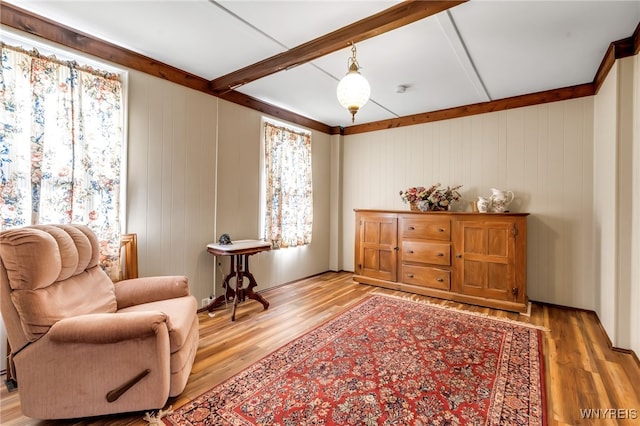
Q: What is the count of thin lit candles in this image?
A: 0